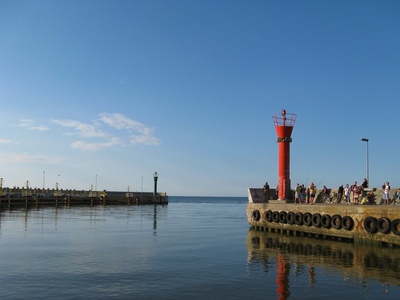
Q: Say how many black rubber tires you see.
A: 14